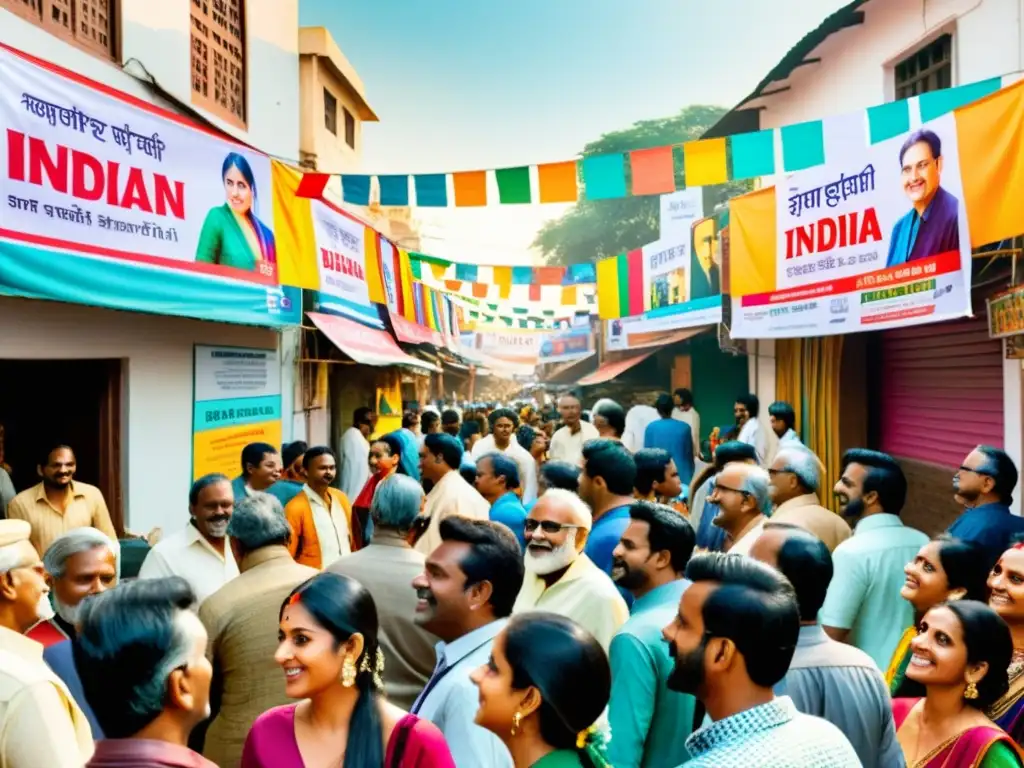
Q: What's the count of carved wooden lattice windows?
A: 2